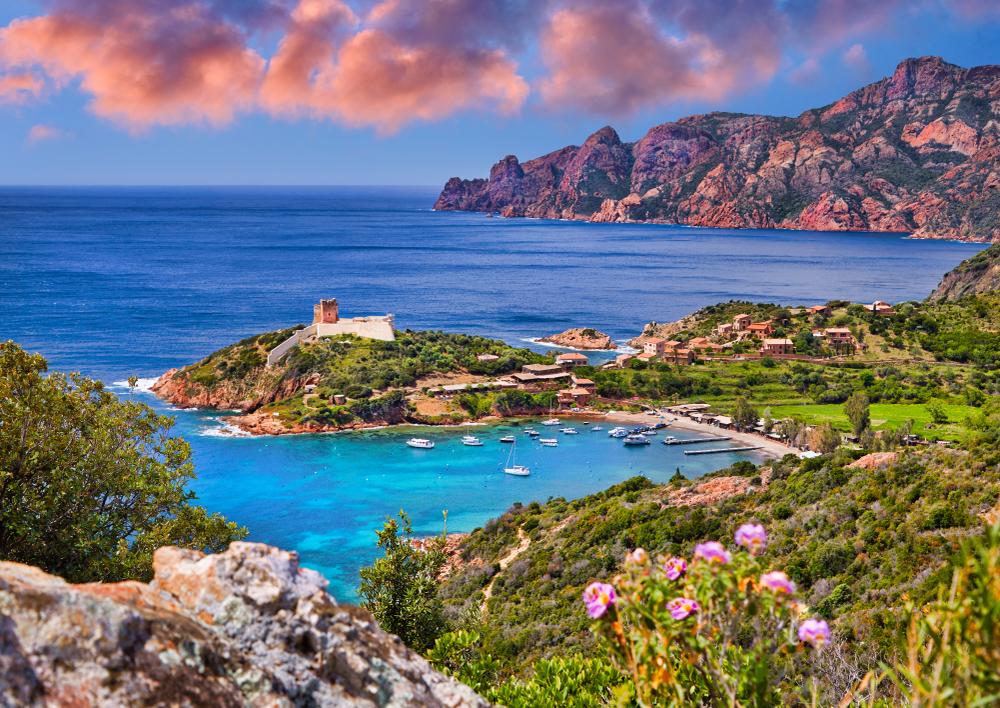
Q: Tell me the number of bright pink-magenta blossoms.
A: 7